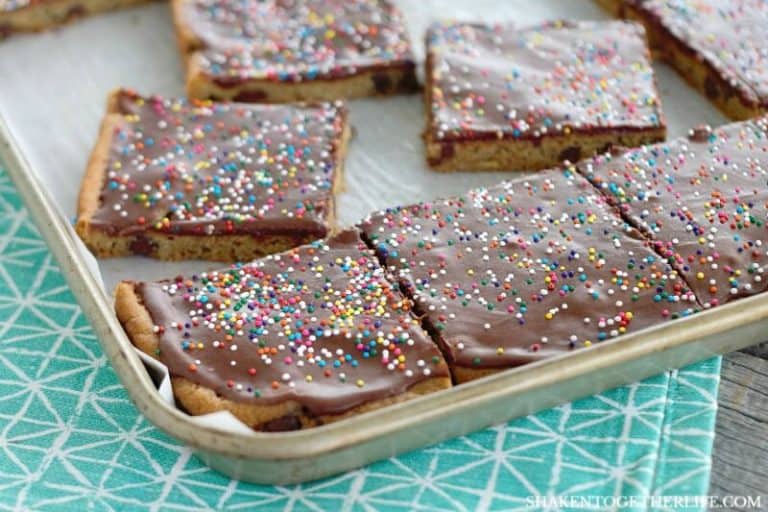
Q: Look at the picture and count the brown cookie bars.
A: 8